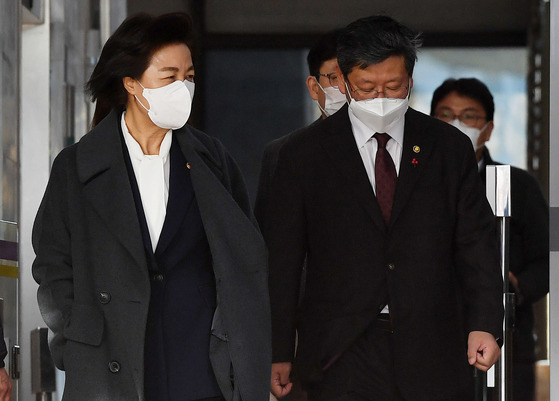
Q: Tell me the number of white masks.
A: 4